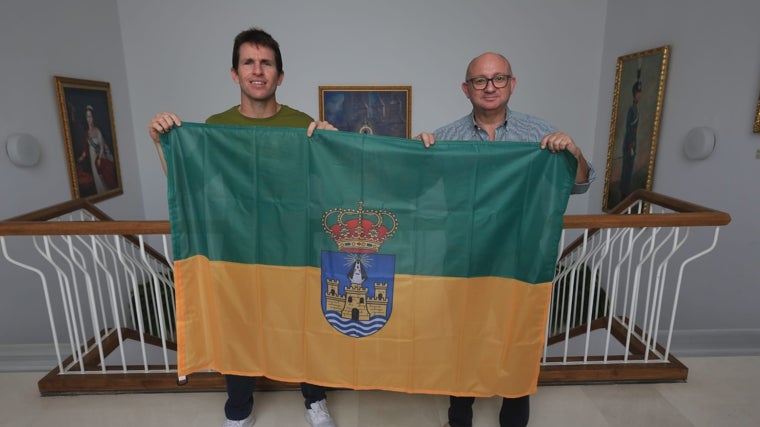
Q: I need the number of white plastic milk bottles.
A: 0